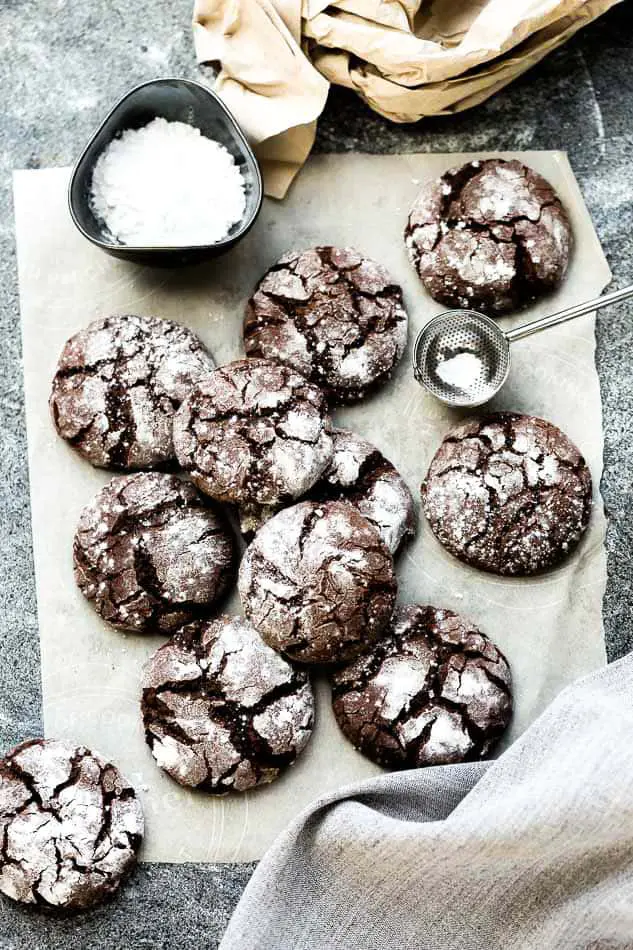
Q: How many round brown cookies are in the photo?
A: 11